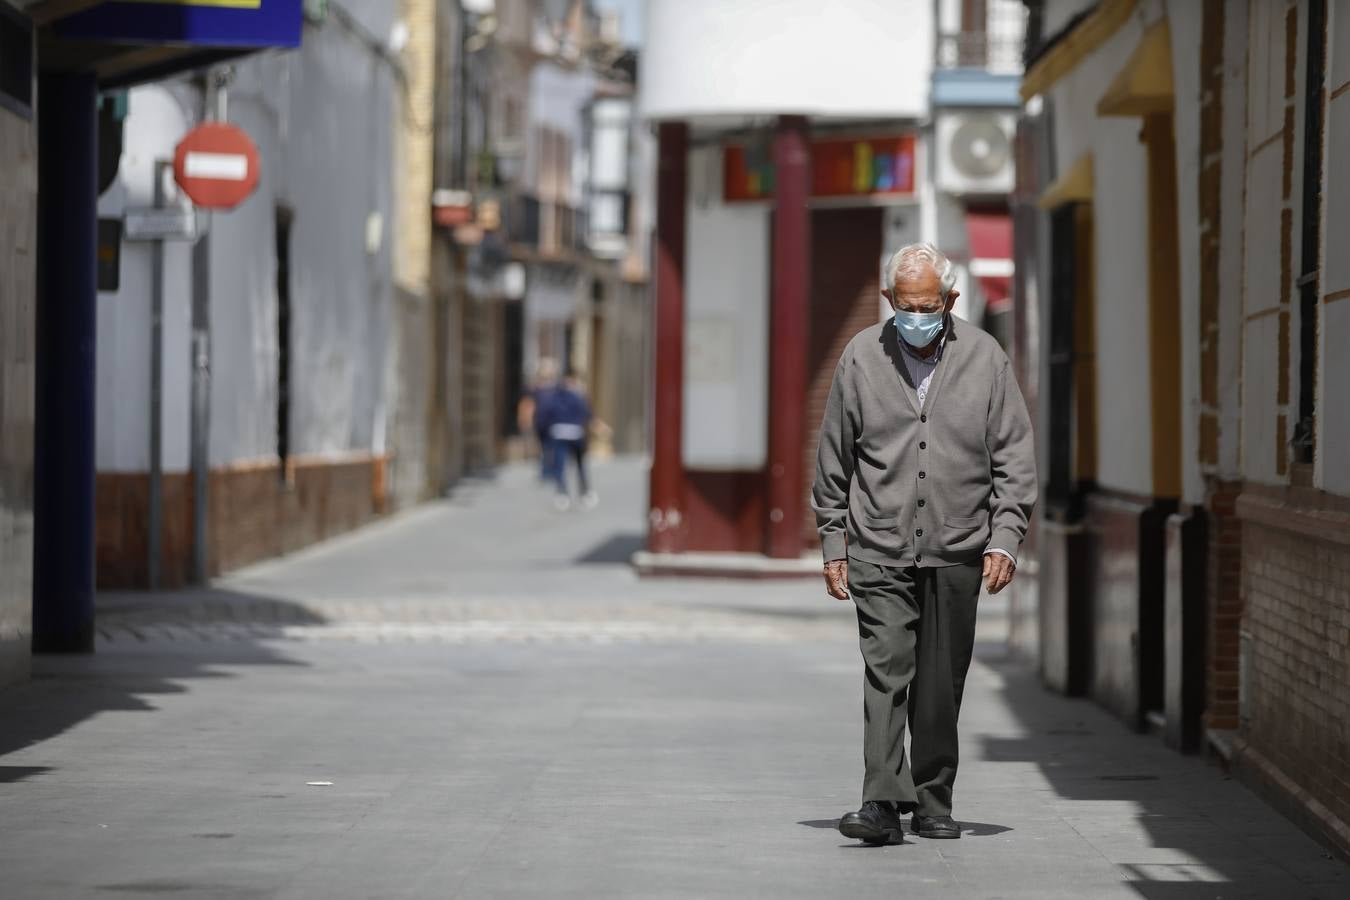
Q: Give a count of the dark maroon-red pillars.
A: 2